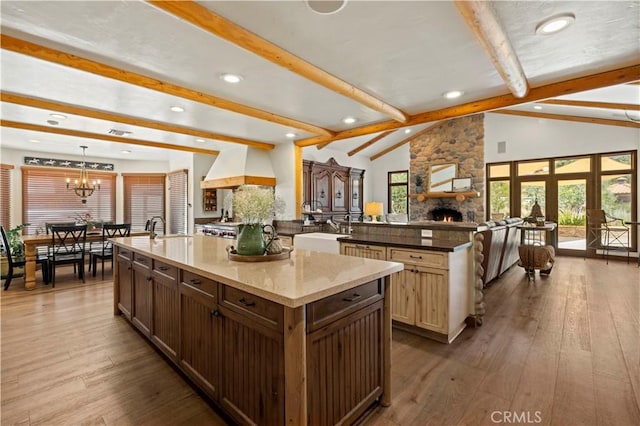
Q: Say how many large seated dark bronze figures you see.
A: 0